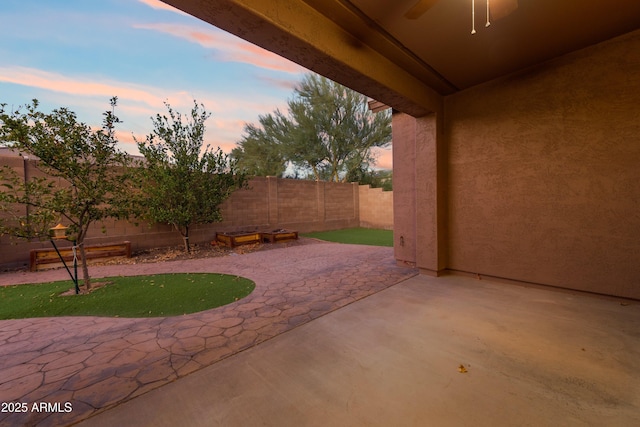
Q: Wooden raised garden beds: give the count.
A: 3